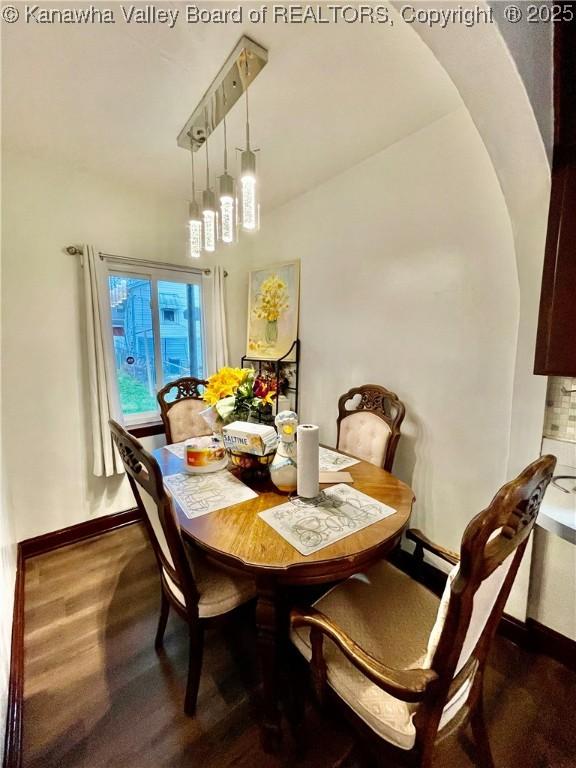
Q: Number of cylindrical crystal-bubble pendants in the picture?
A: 4